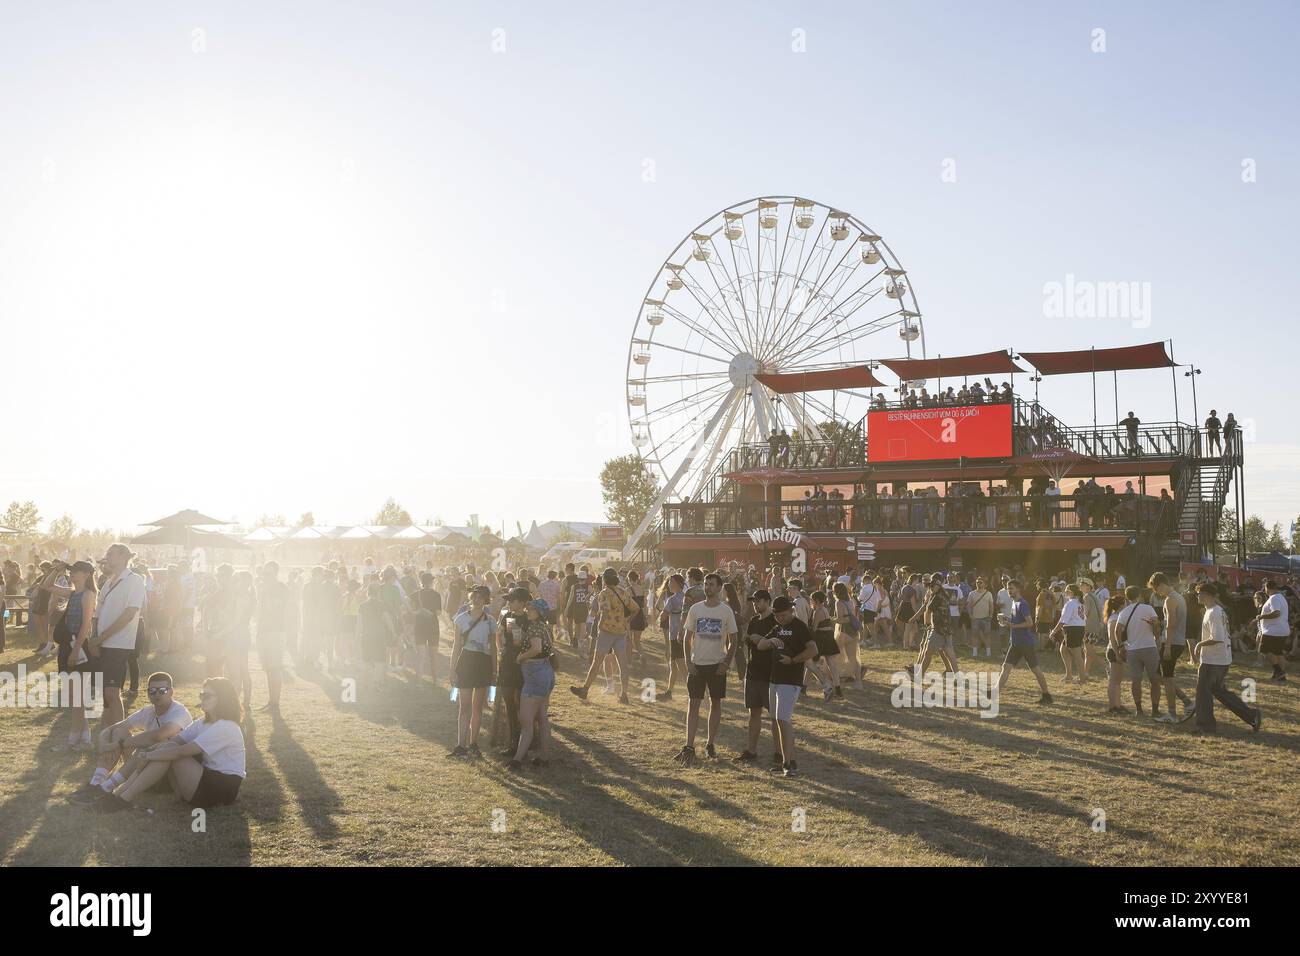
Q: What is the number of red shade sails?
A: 3